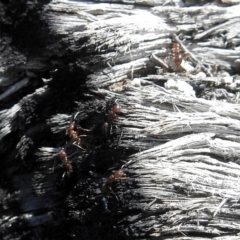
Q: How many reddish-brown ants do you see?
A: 5